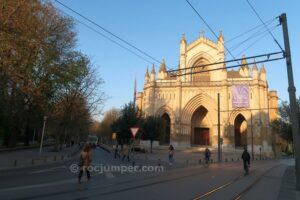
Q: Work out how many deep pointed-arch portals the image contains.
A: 3